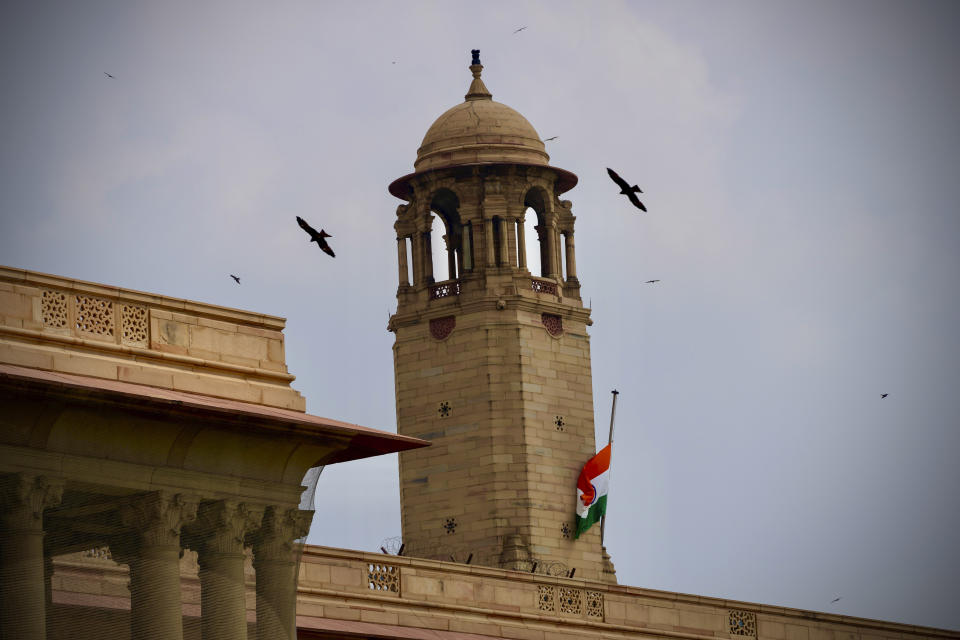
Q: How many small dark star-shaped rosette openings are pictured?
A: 4